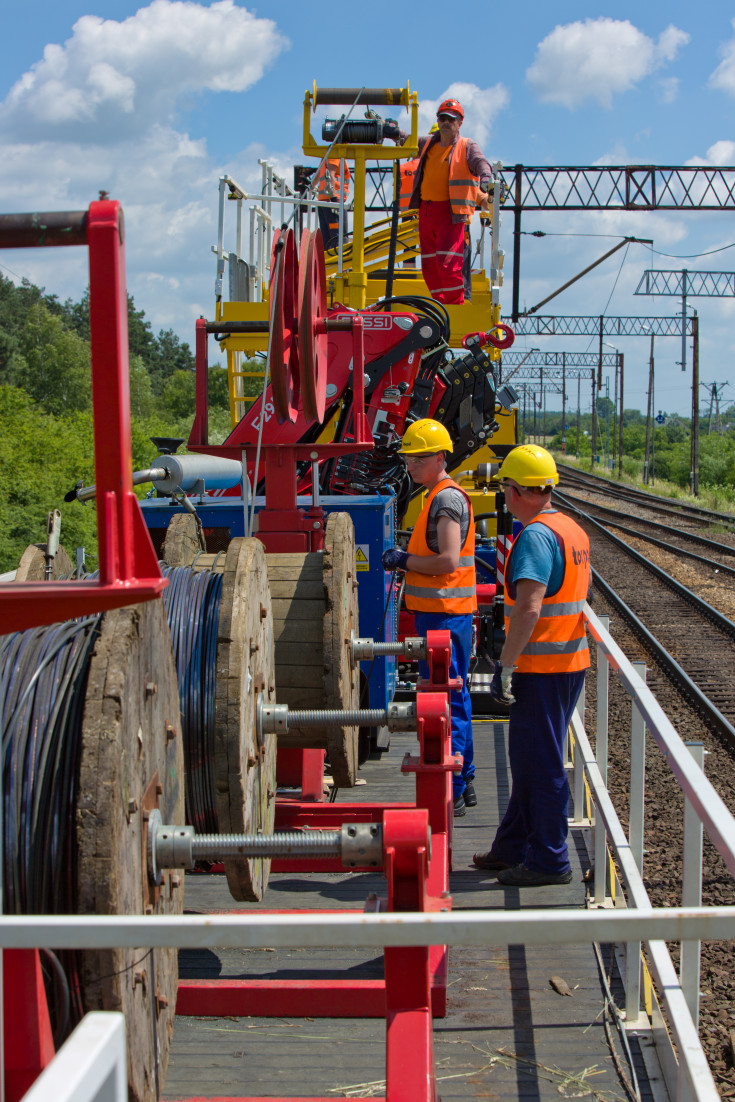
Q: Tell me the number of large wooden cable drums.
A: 3